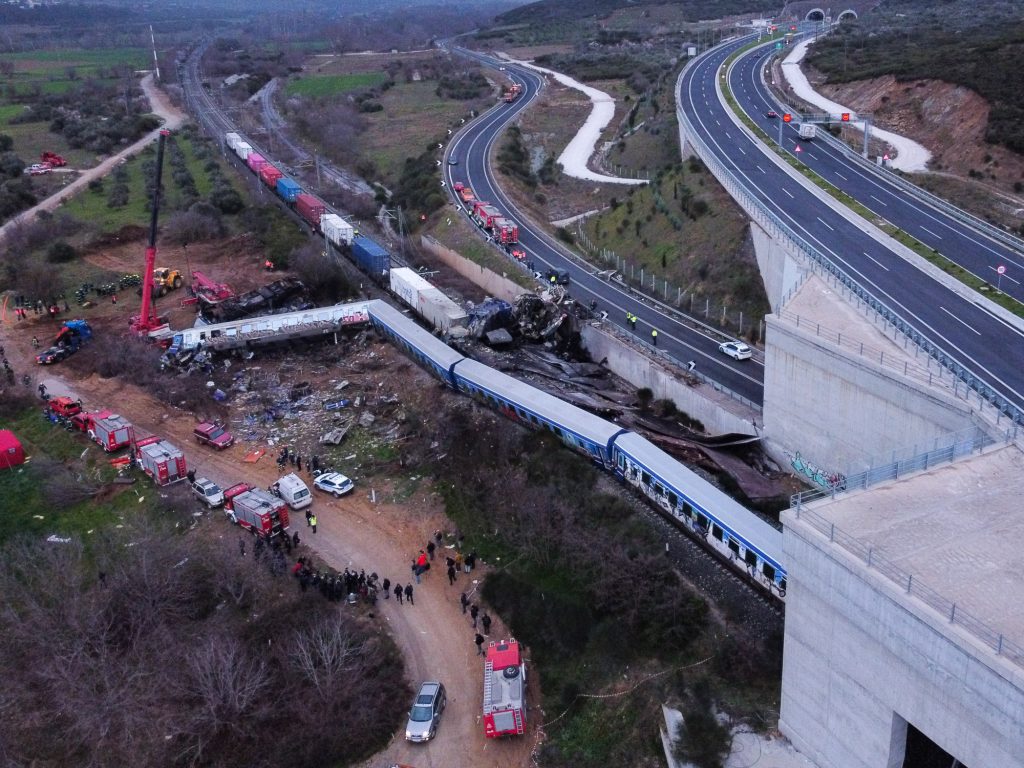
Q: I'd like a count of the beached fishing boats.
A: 0